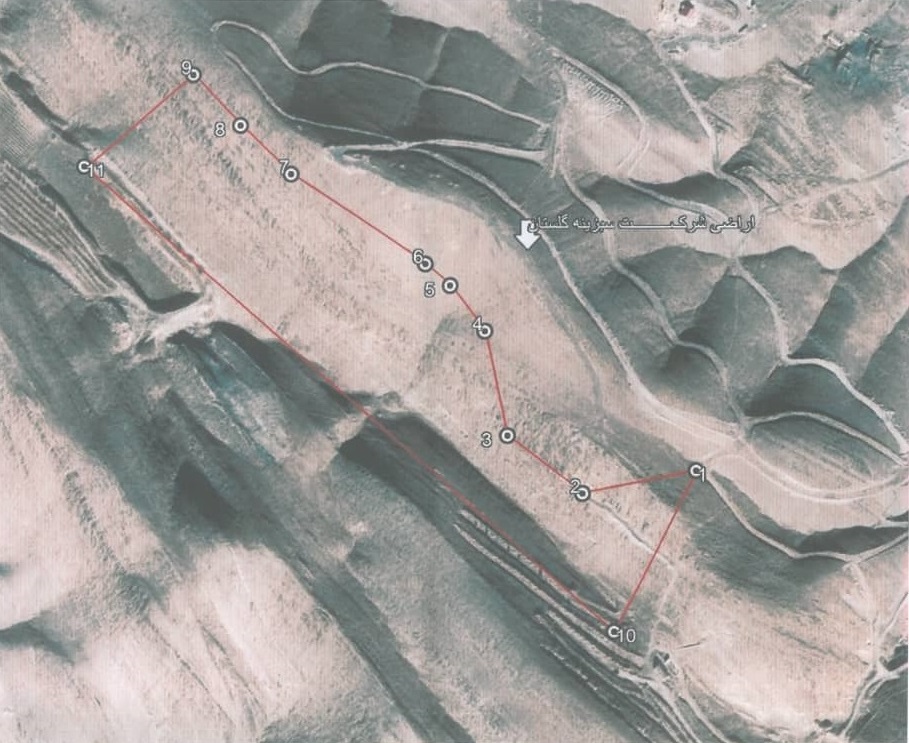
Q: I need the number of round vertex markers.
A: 11